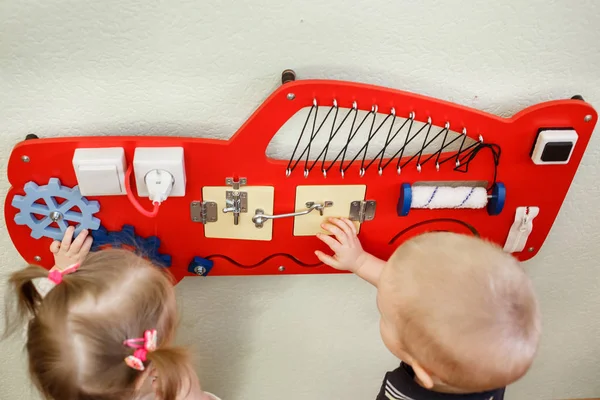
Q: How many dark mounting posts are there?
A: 3